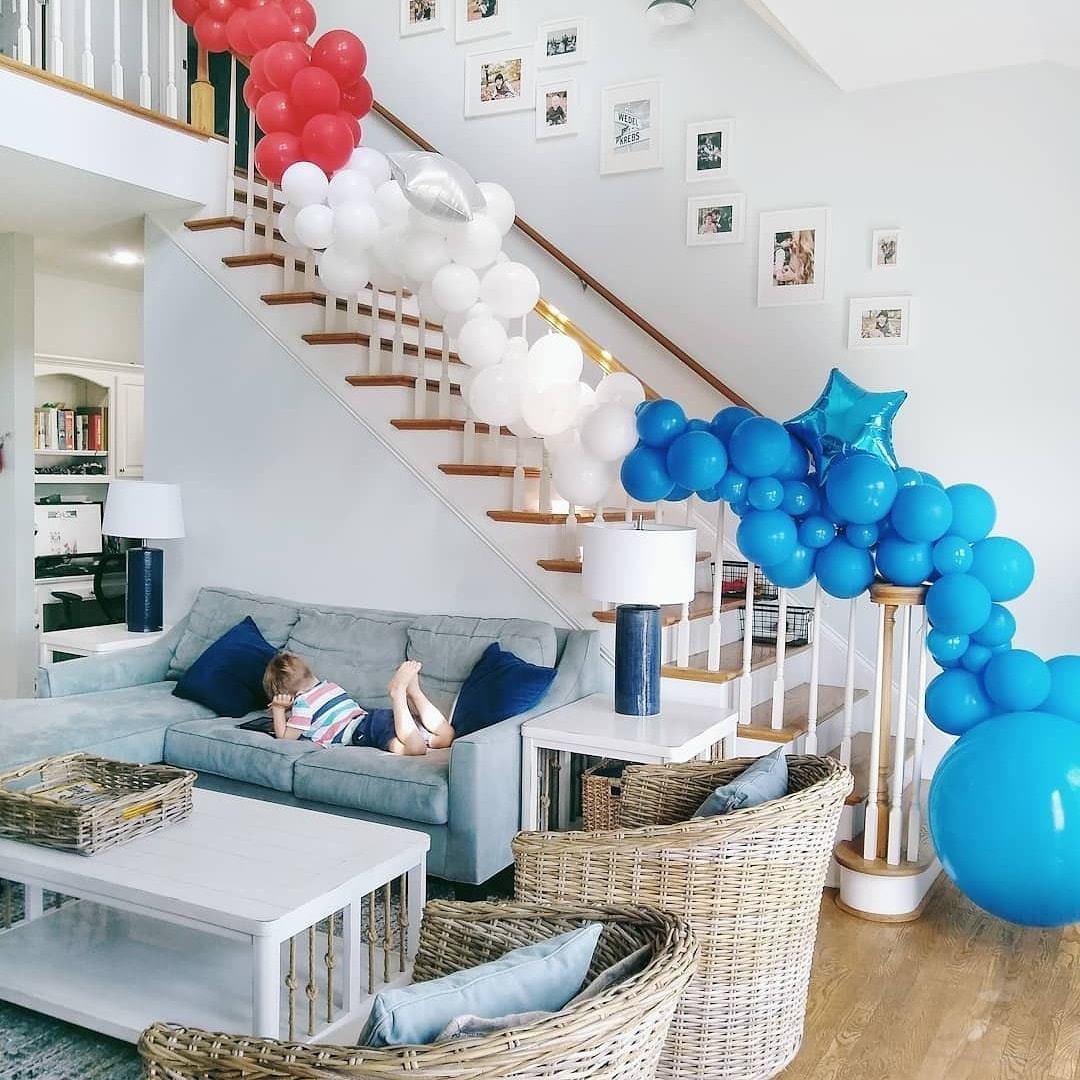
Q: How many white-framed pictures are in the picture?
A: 11